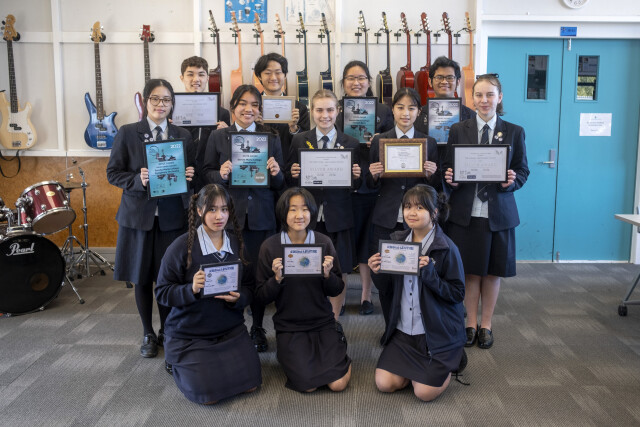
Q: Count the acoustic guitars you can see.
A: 12